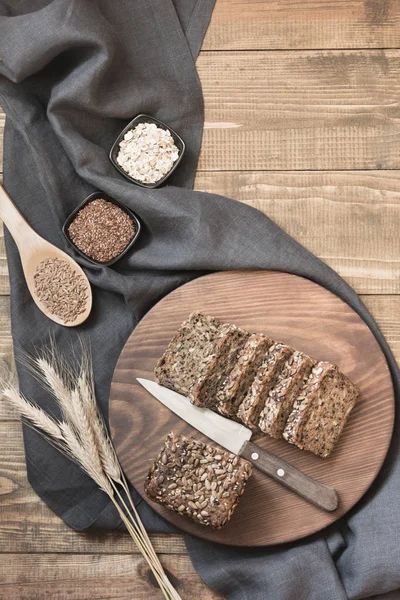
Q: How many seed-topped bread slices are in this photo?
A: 6